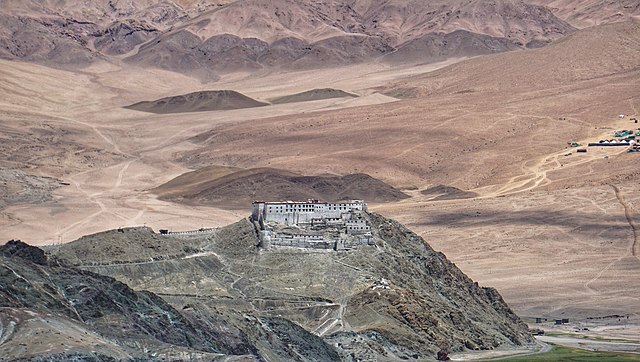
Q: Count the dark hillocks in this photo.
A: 4